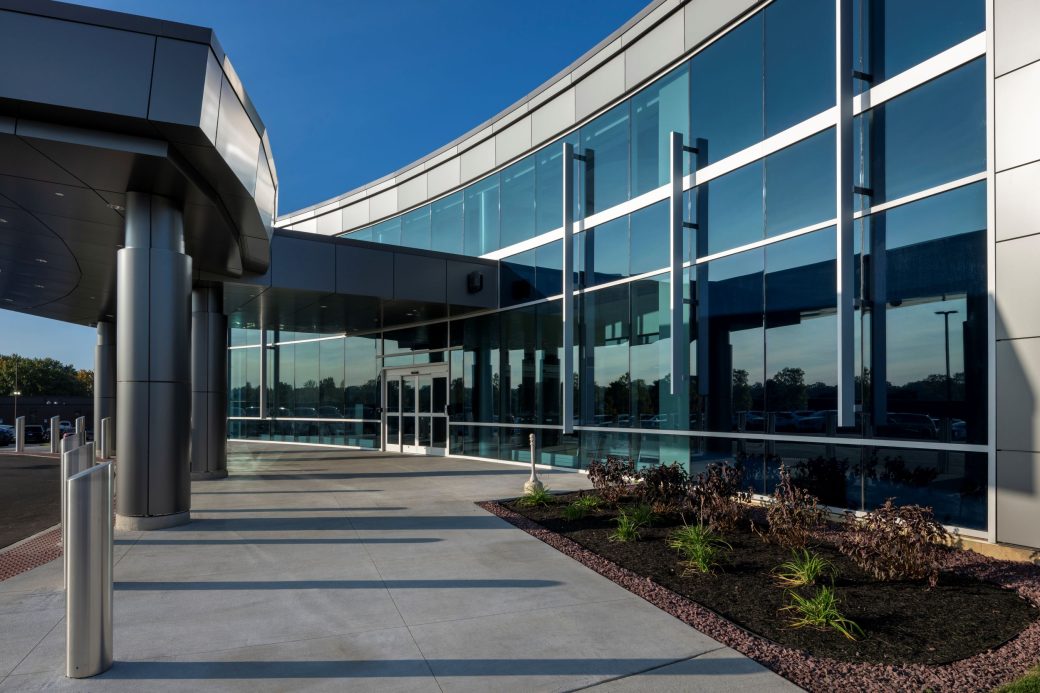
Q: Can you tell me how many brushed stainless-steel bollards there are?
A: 7